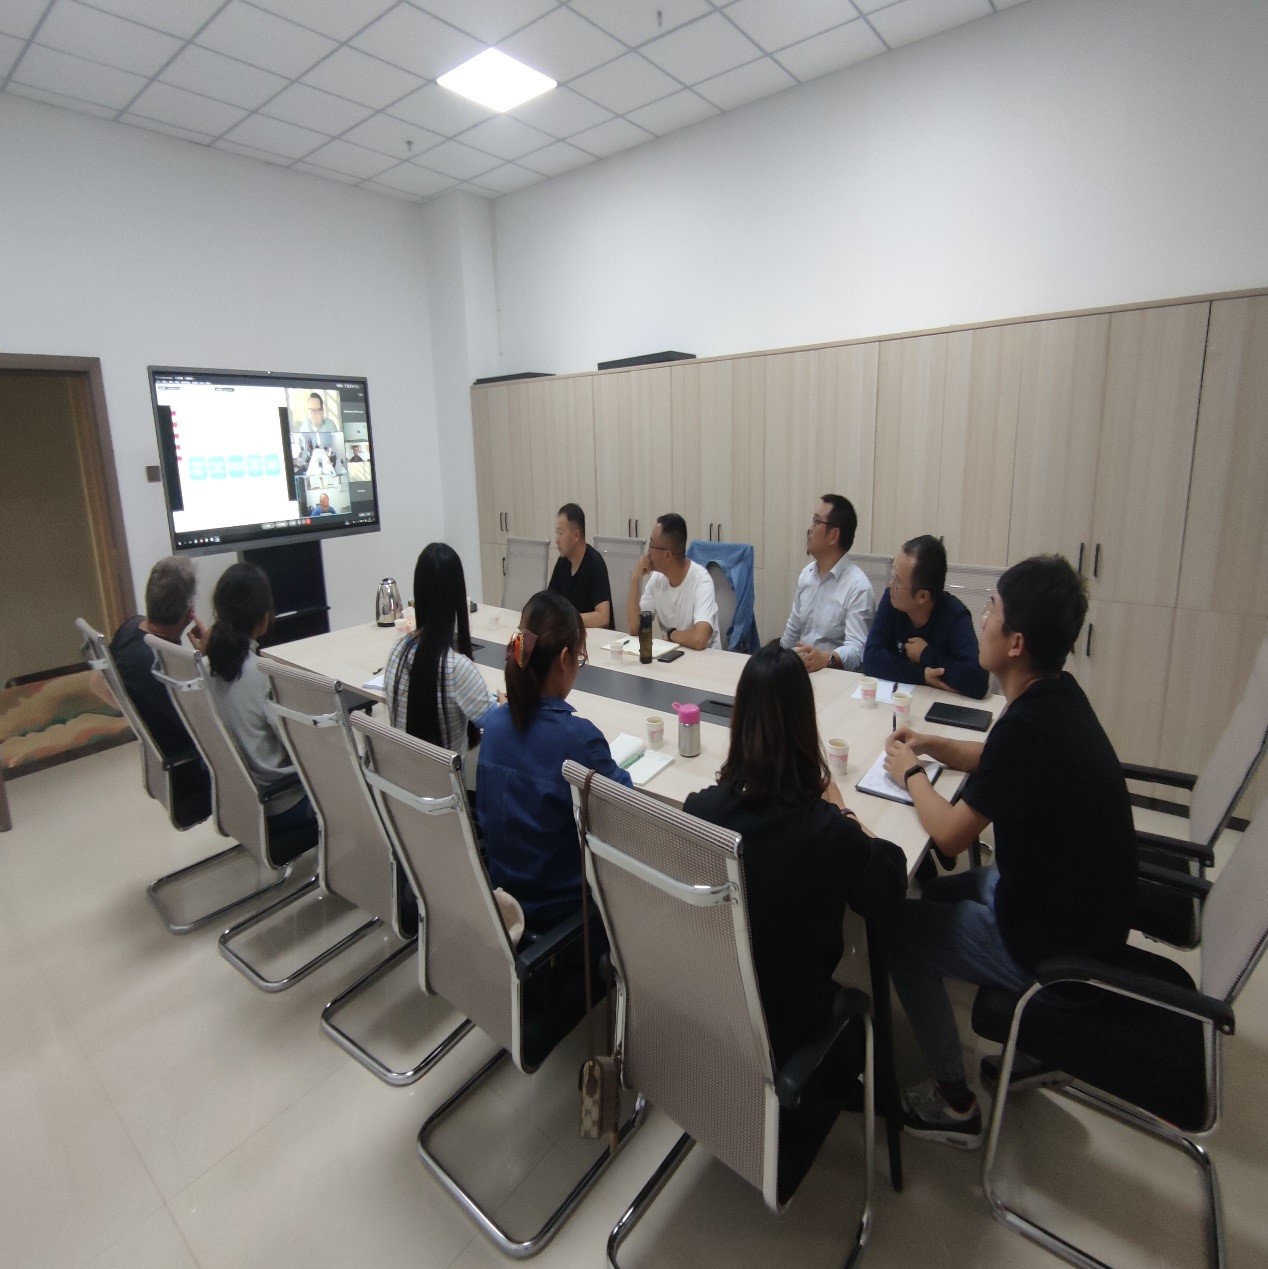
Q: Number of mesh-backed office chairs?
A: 12